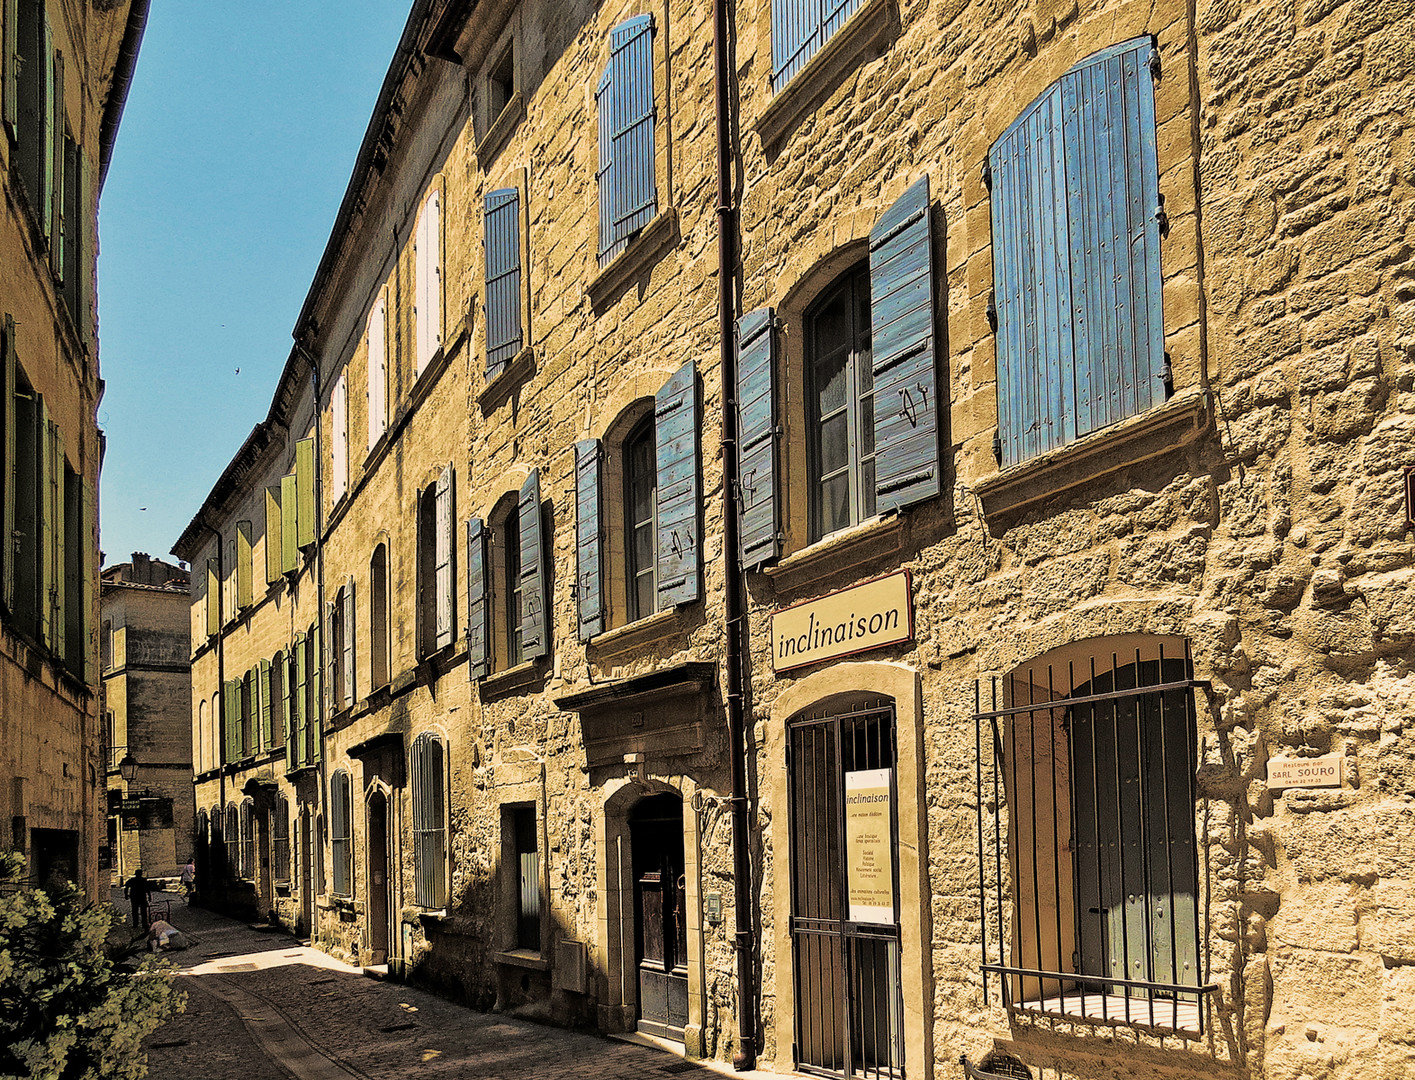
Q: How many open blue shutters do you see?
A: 6